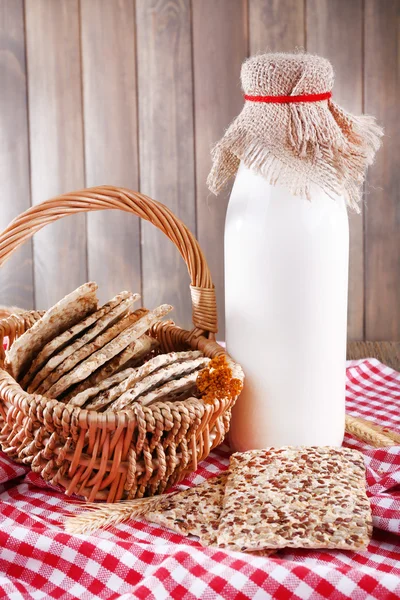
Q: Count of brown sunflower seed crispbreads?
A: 2